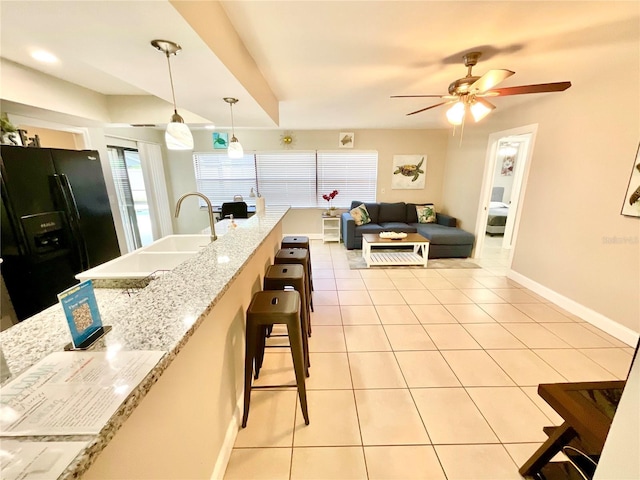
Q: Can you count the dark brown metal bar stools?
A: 4